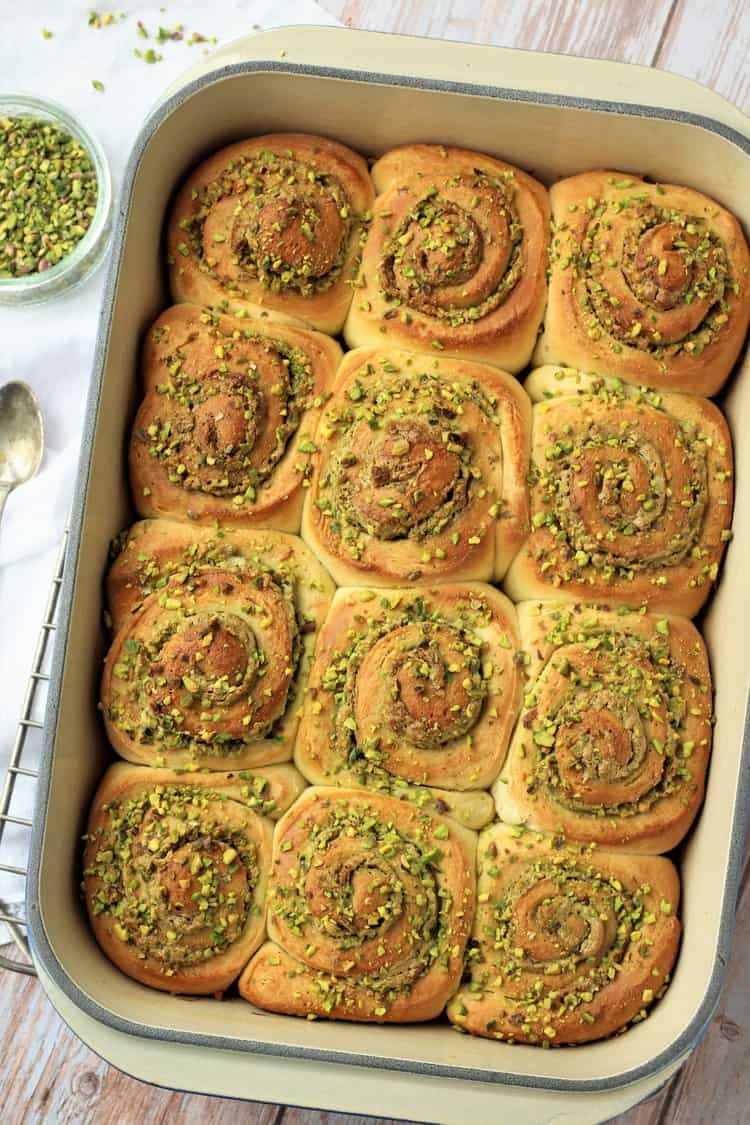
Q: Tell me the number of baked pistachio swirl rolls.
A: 12